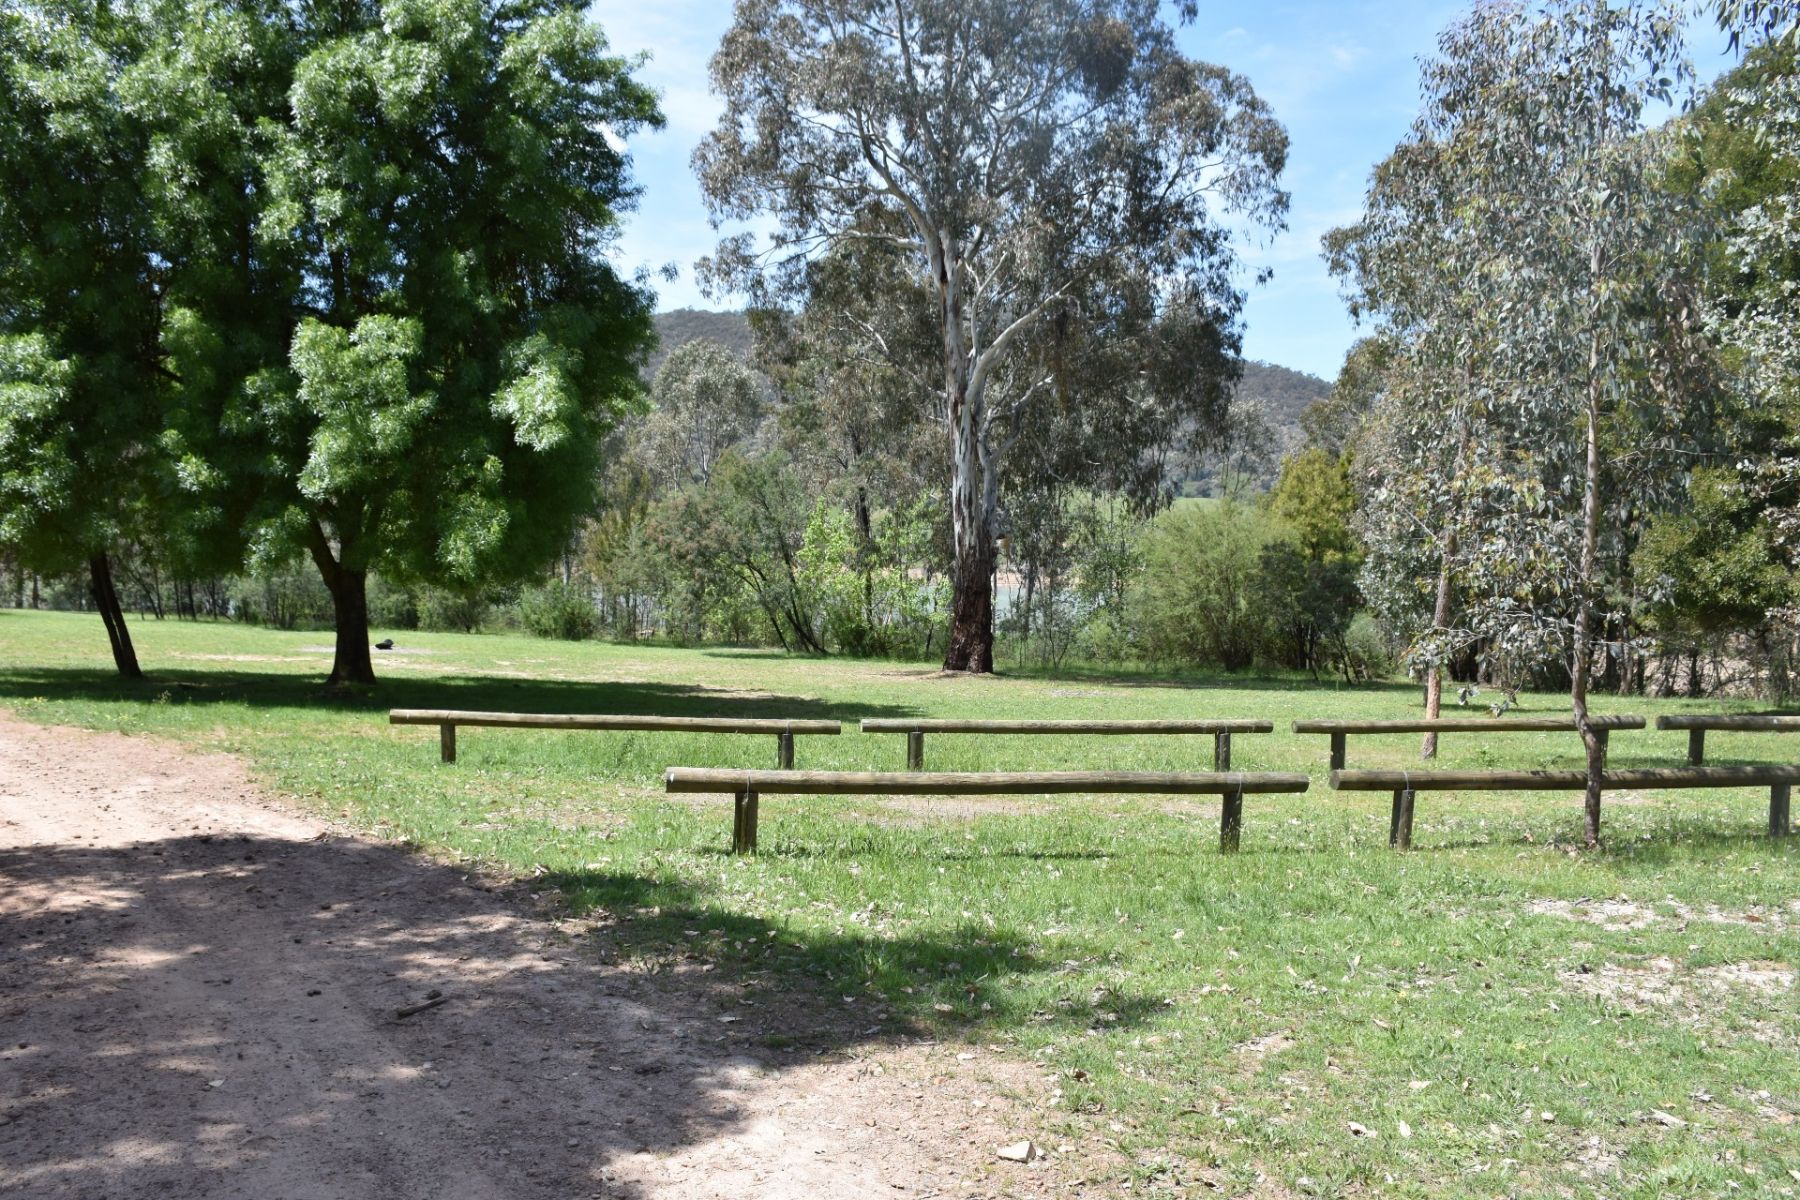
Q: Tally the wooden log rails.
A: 6